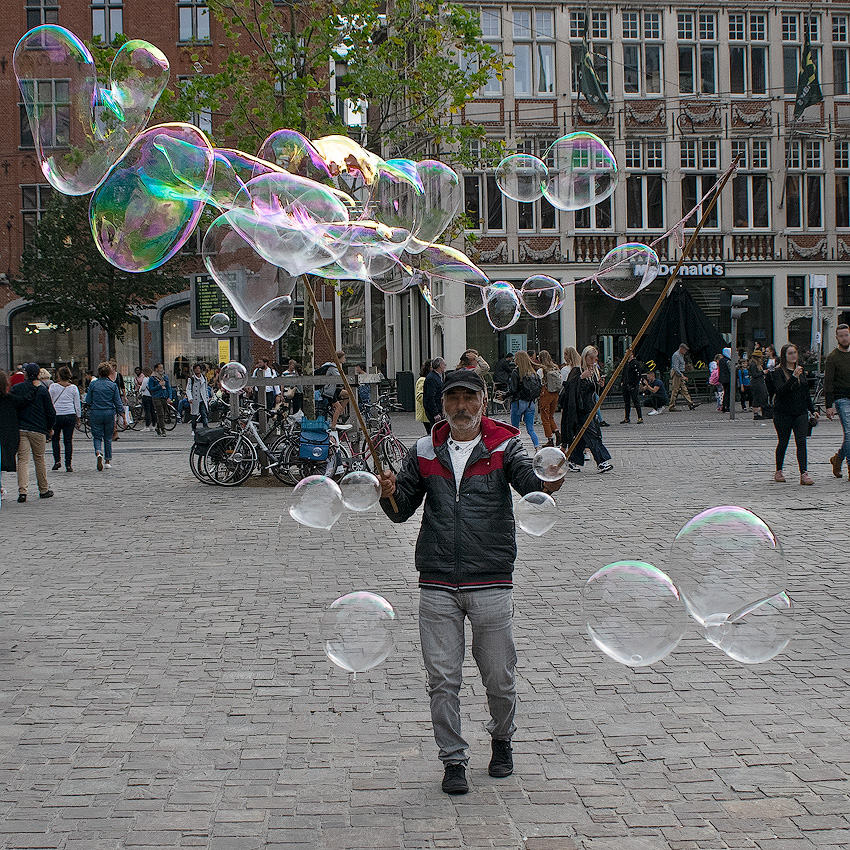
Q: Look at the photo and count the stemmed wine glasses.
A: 0